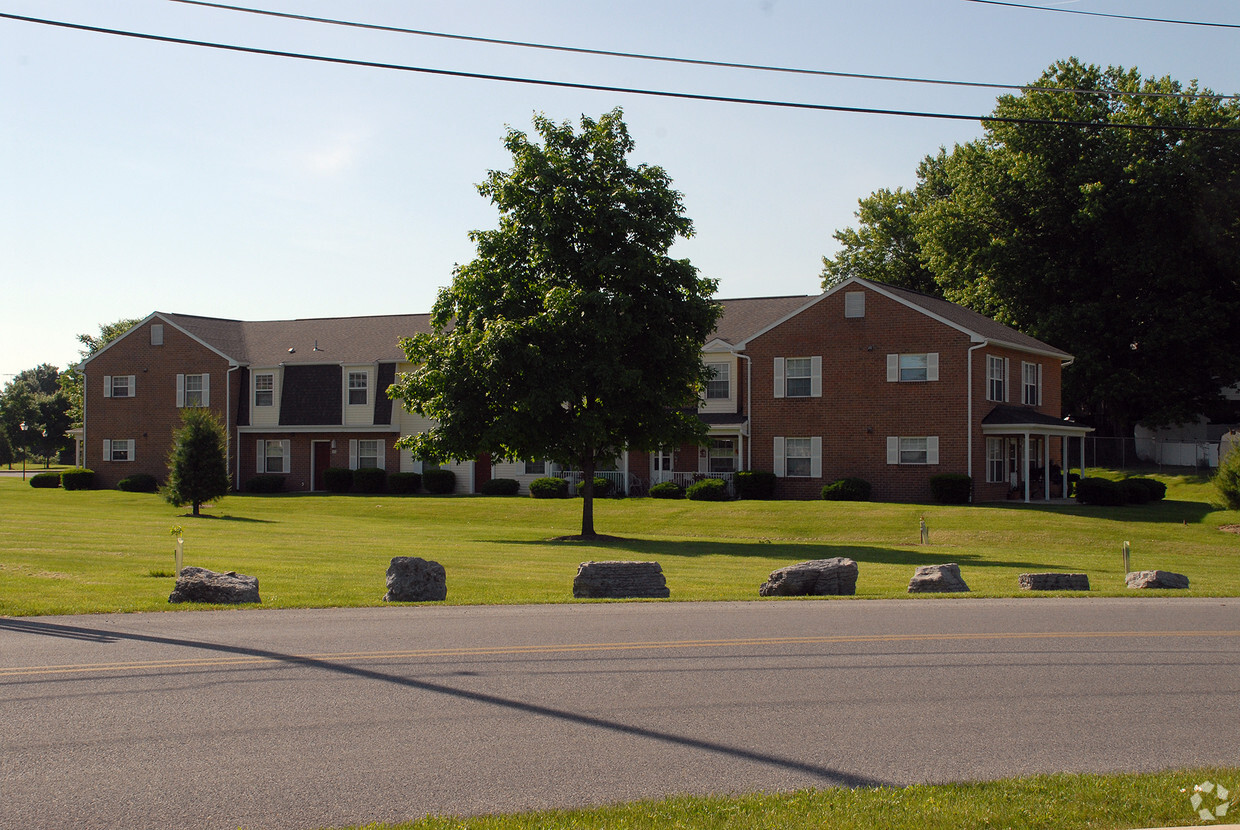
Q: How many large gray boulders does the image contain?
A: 7